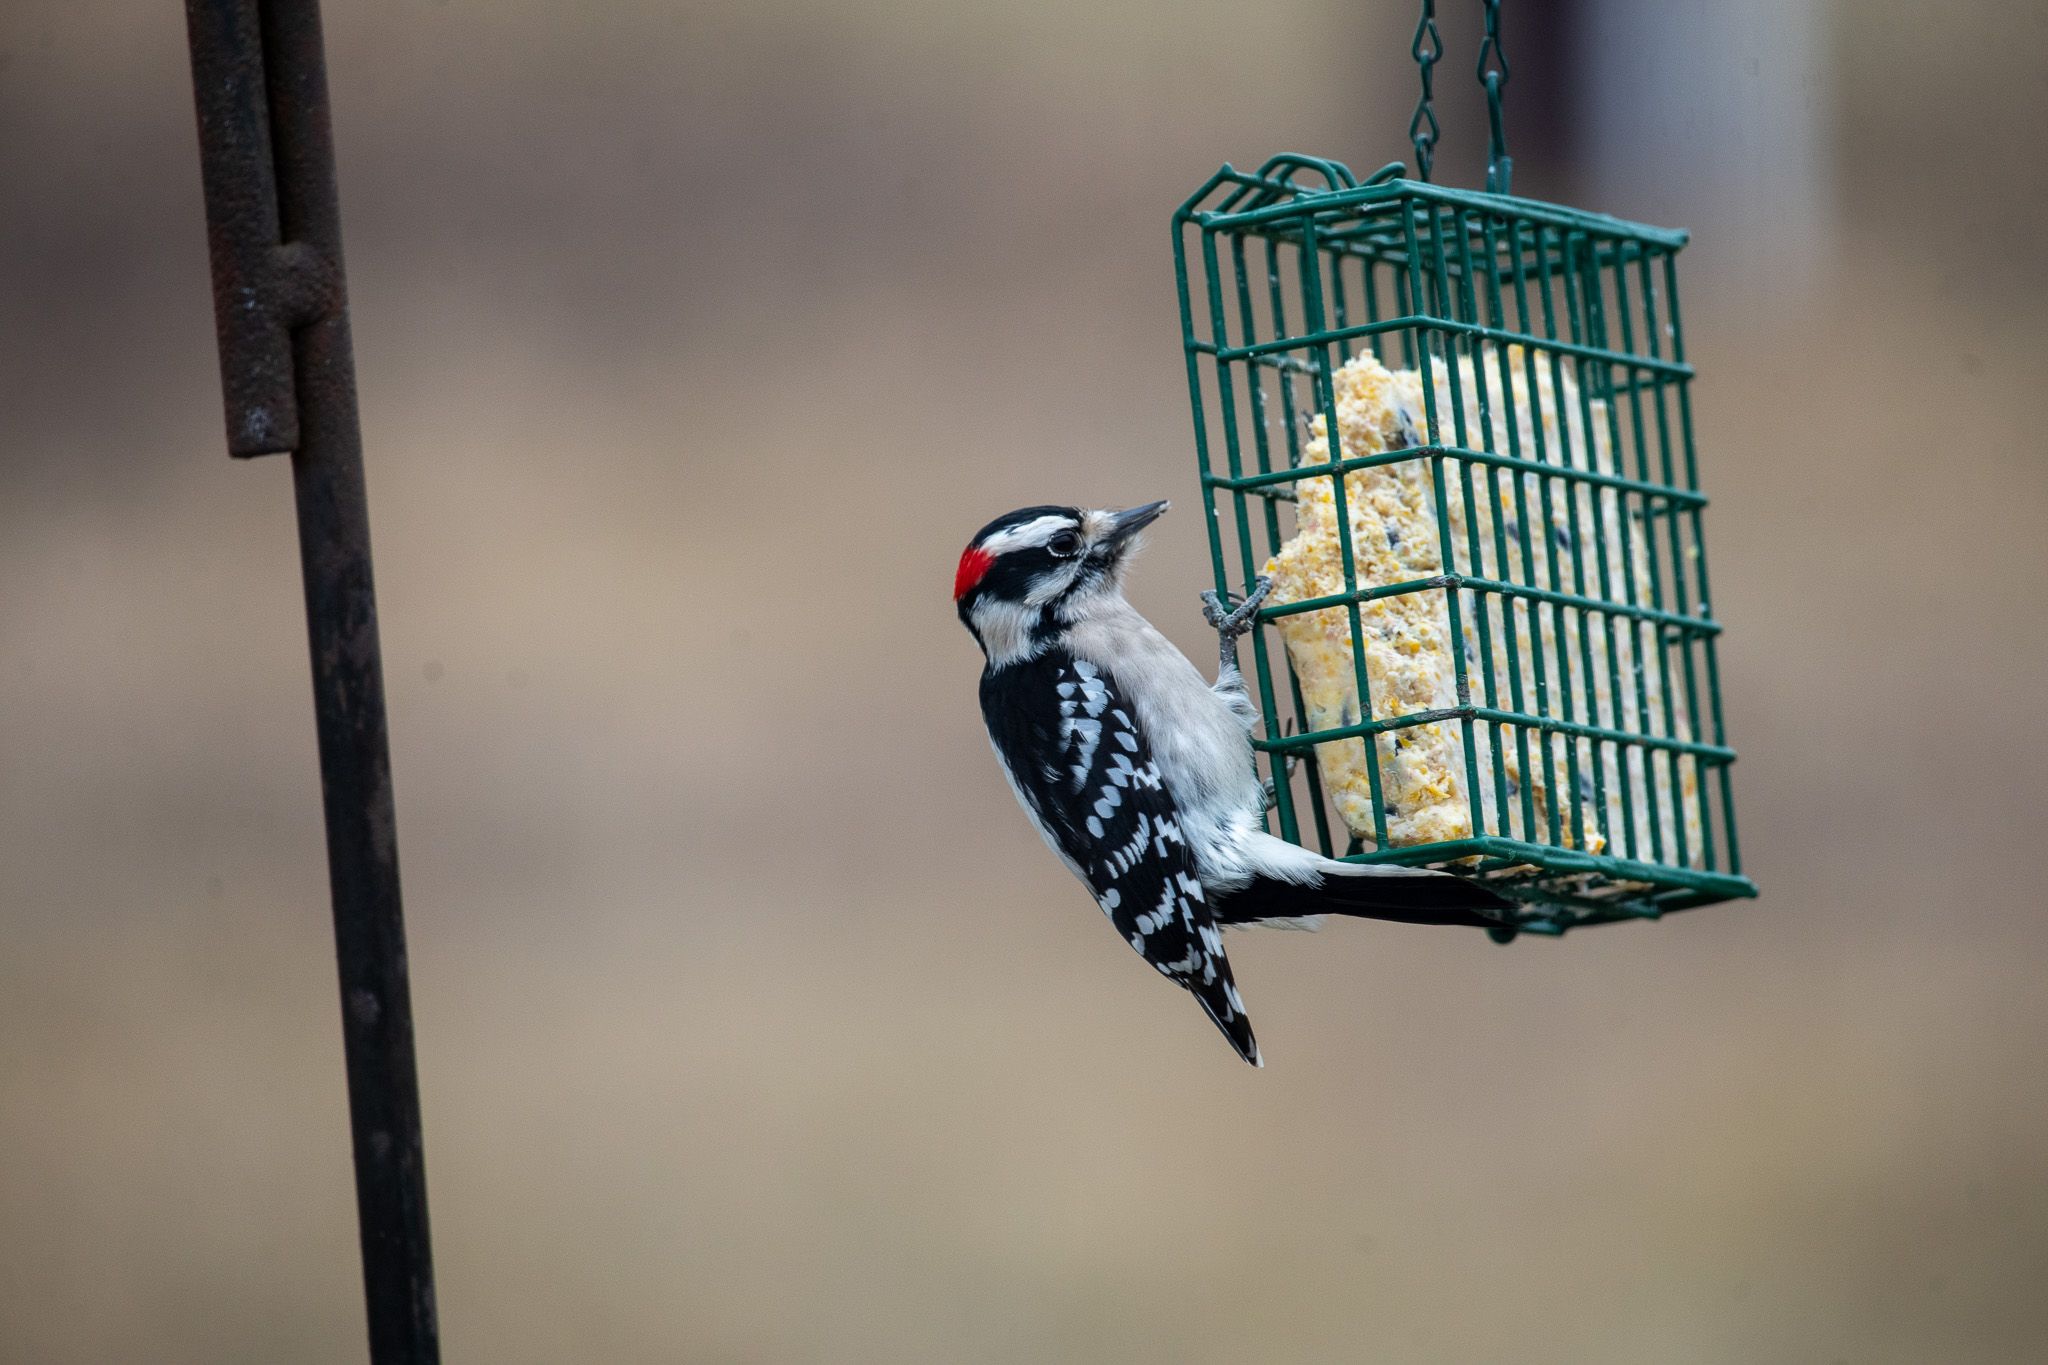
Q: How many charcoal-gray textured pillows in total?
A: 0